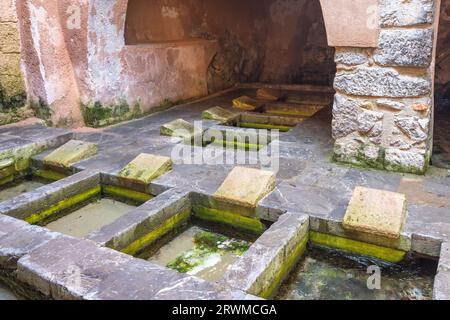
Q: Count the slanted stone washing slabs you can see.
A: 8